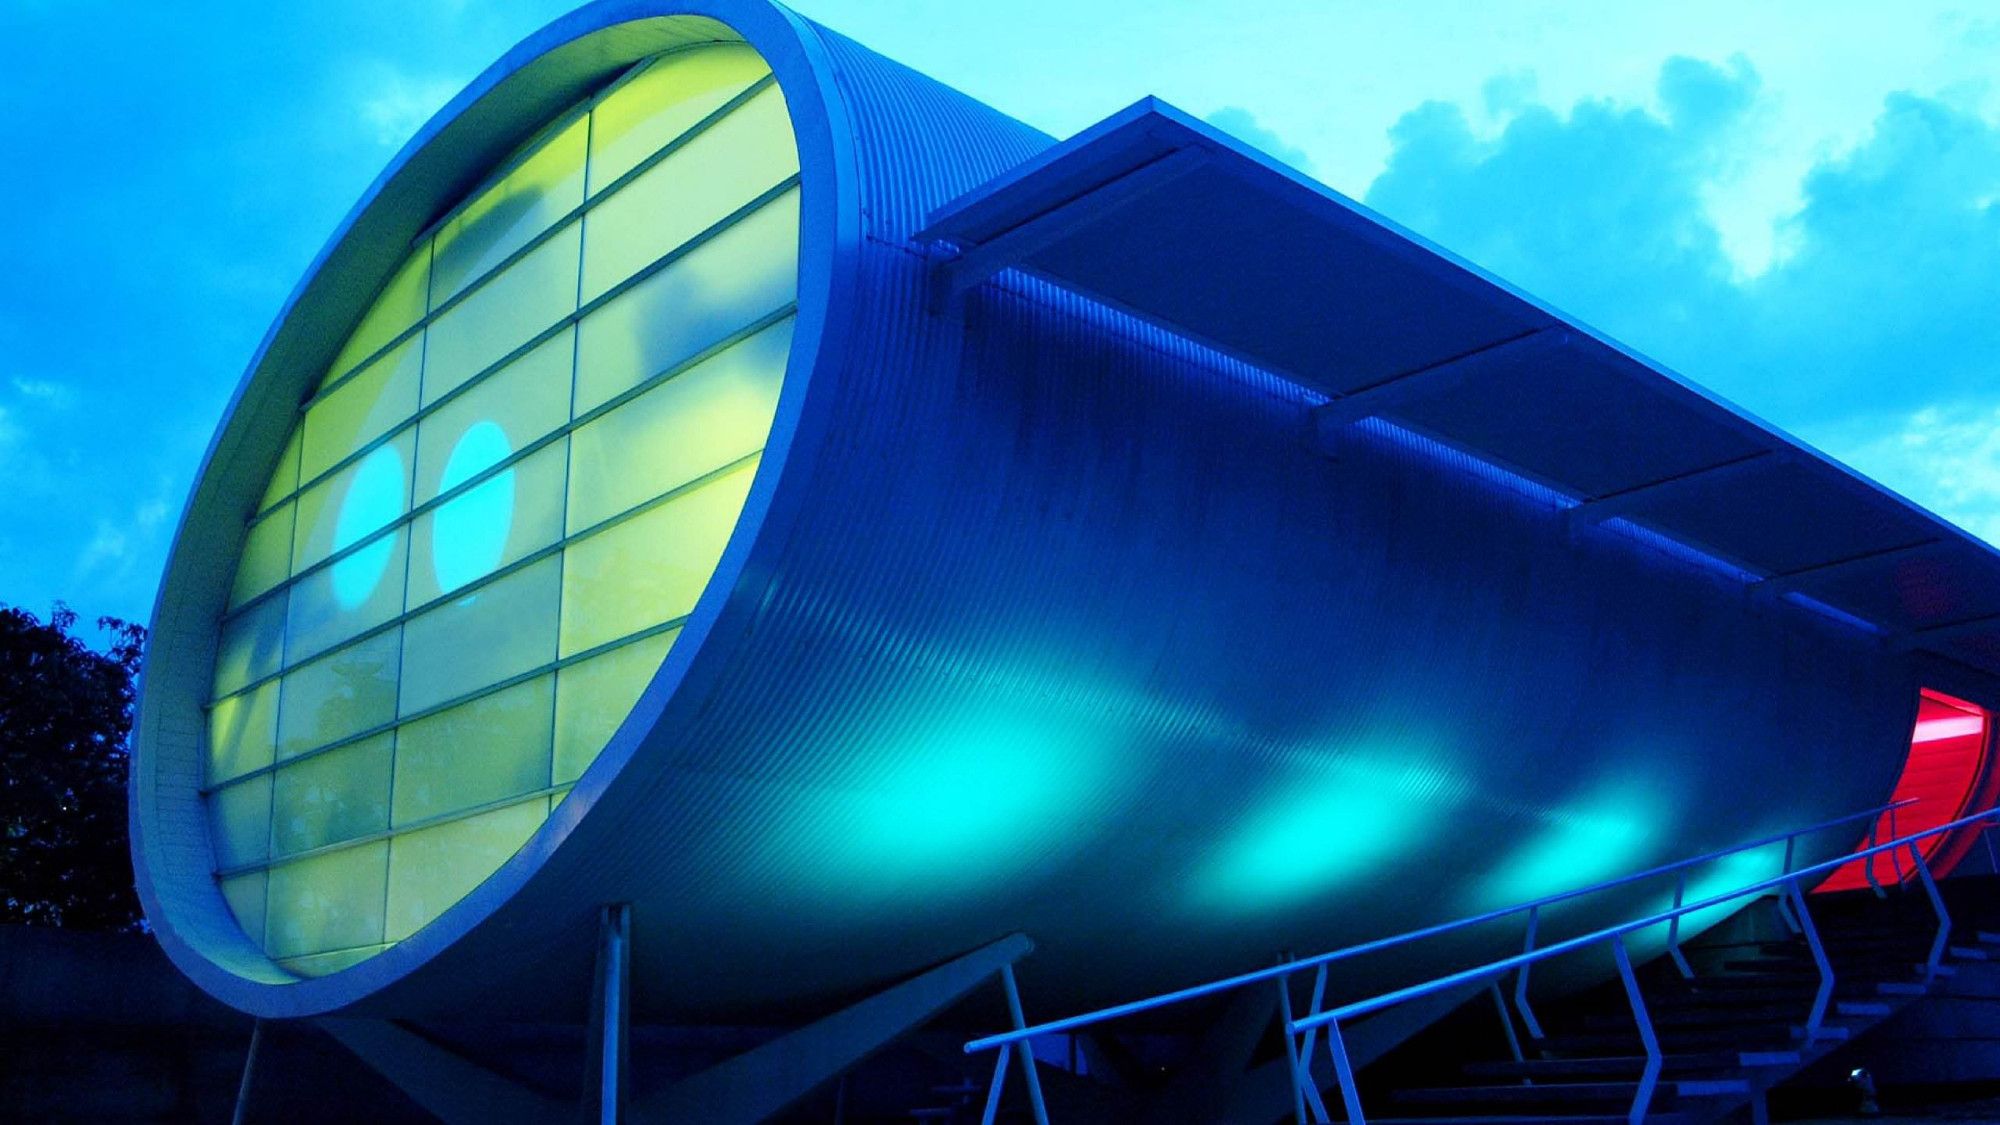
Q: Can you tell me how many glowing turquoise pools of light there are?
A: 4